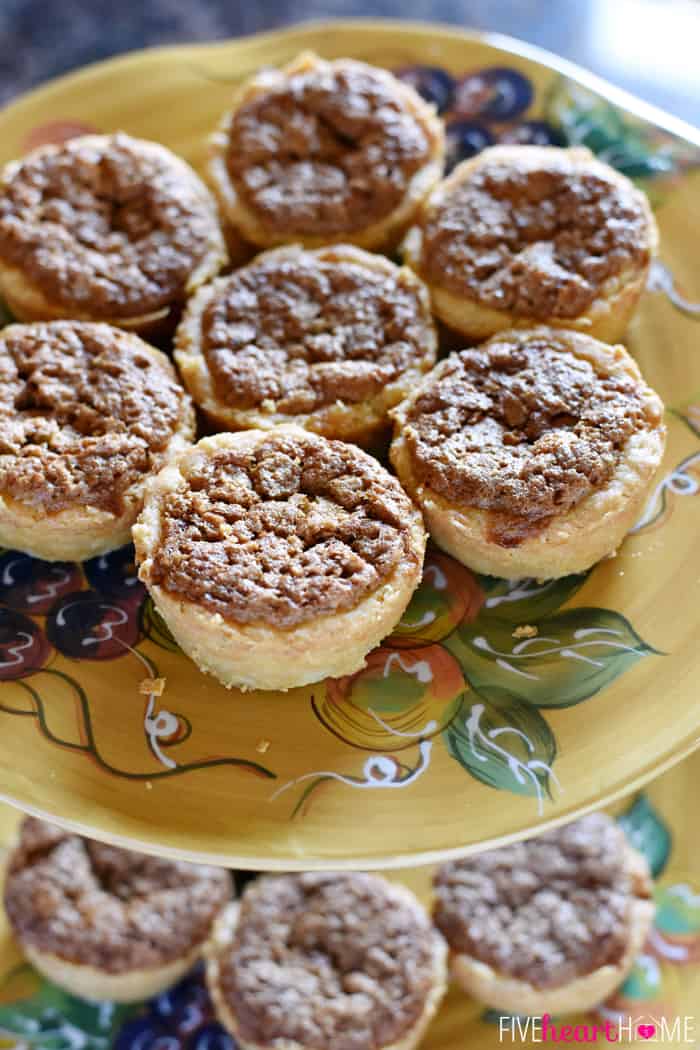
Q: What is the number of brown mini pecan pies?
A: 10